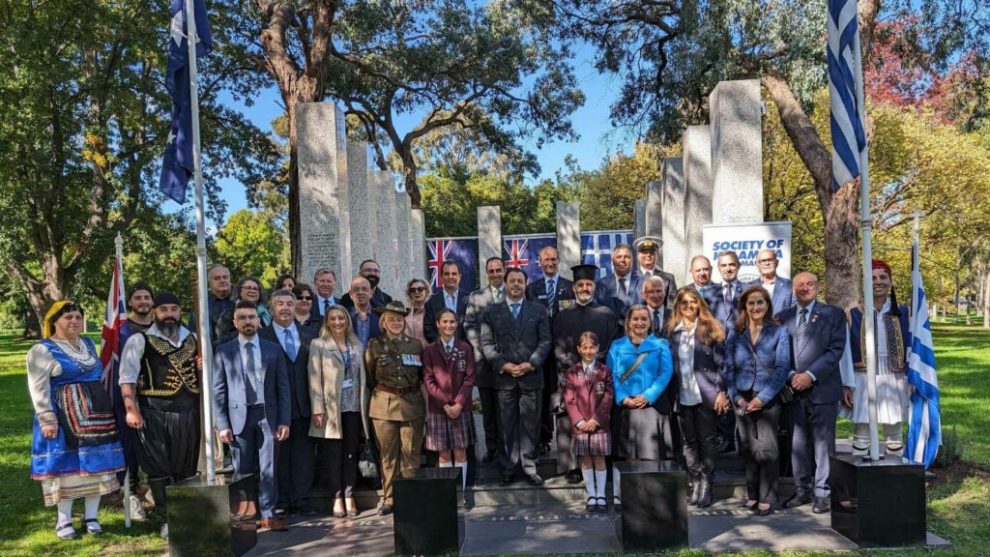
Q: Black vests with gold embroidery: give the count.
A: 1